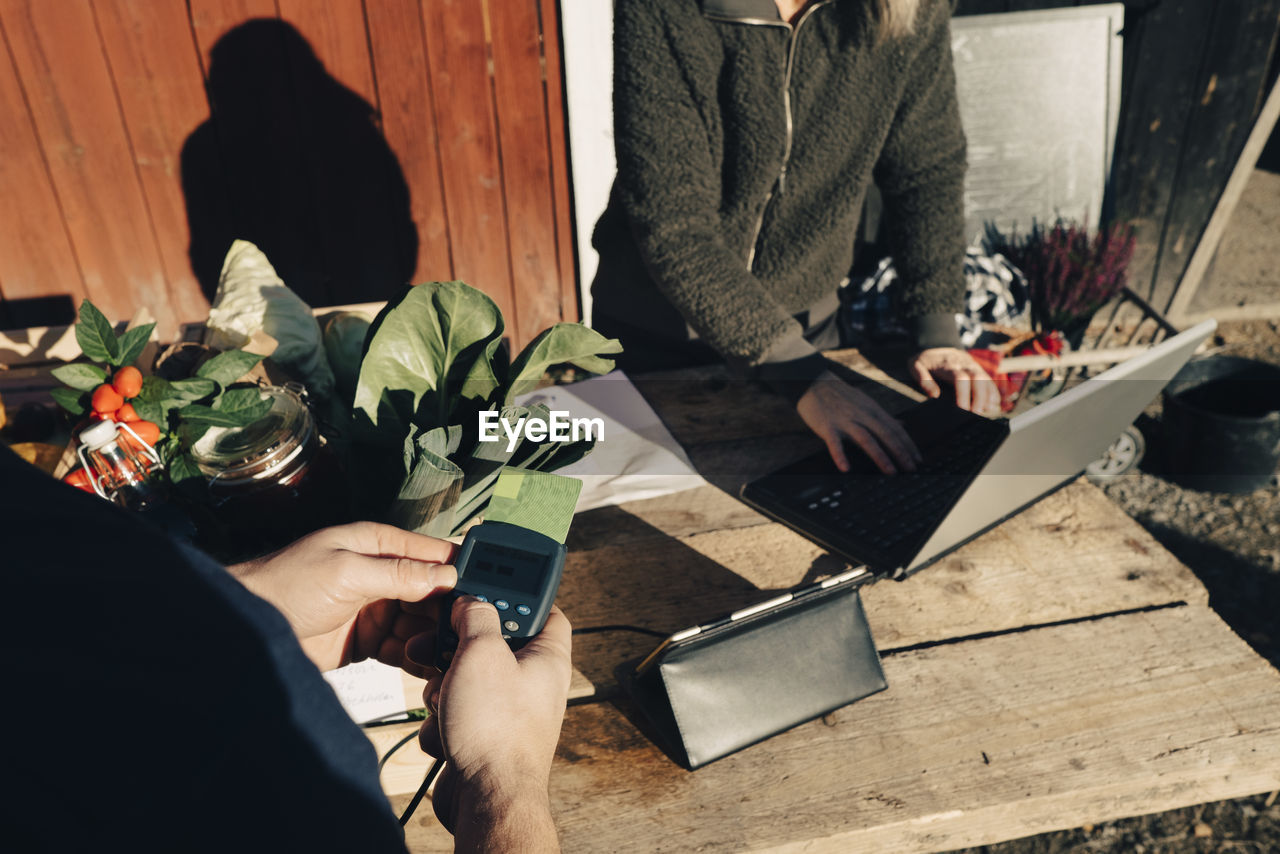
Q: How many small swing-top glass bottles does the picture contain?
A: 1